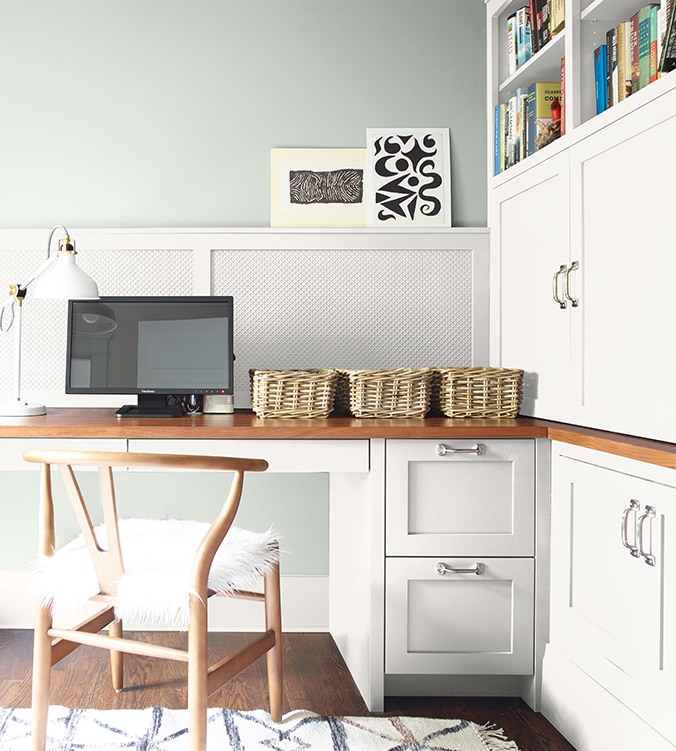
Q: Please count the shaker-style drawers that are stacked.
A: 2